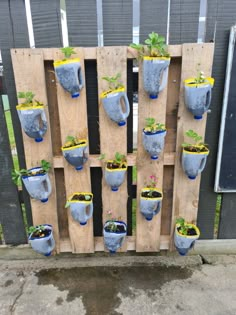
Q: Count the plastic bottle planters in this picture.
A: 15